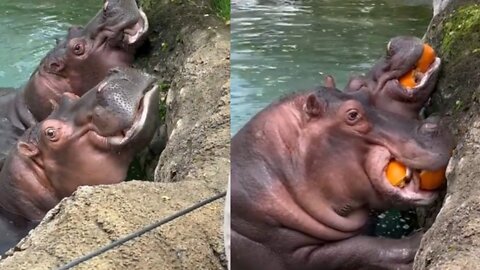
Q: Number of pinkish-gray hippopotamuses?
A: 4